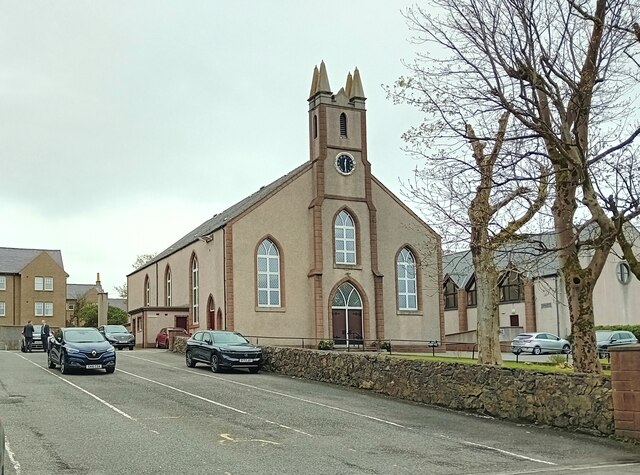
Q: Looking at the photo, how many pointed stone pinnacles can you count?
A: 4